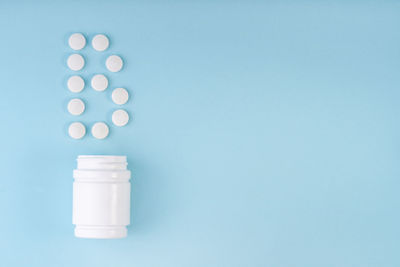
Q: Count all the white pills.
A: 11